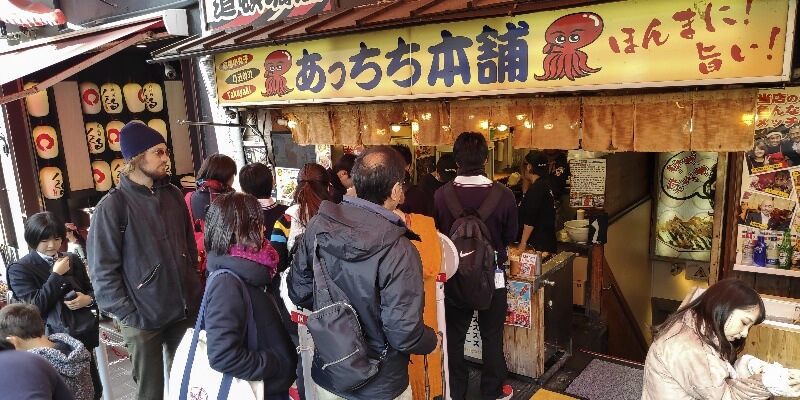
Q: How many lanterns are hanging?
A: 14